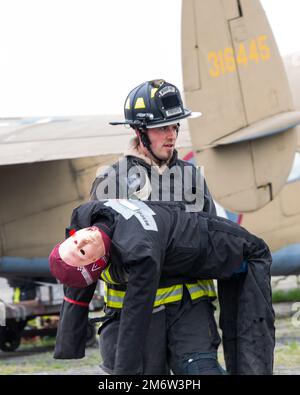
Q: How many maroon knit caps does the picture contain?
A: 1